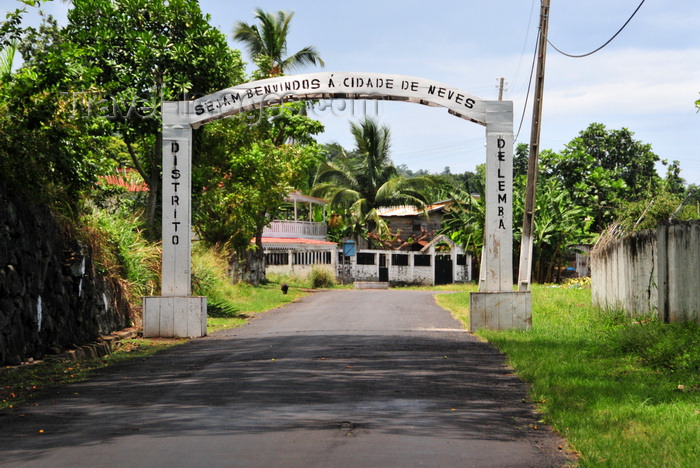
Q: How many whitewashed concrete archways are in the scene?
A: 1